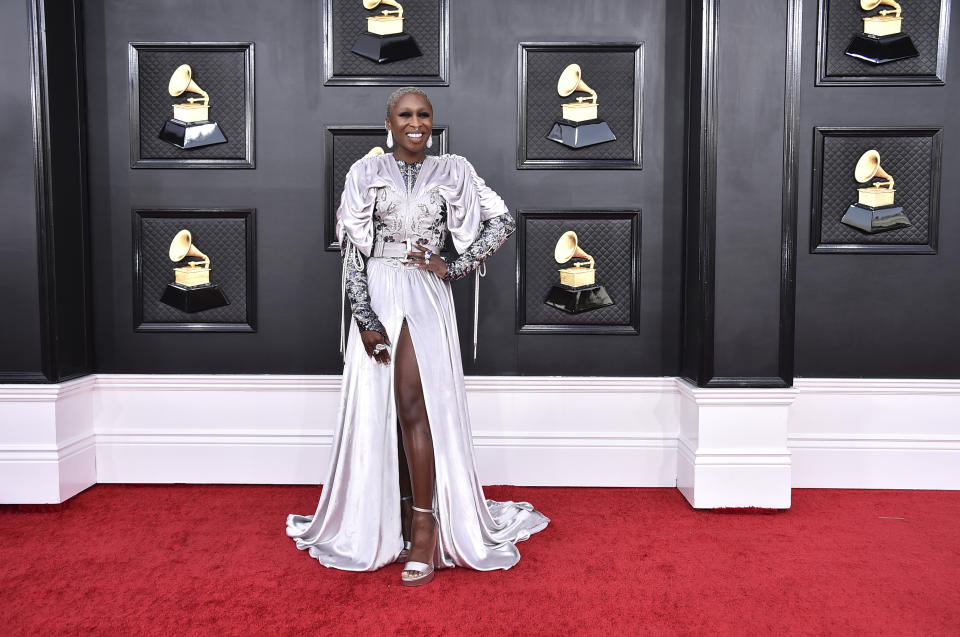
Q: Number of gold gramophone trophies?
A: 8